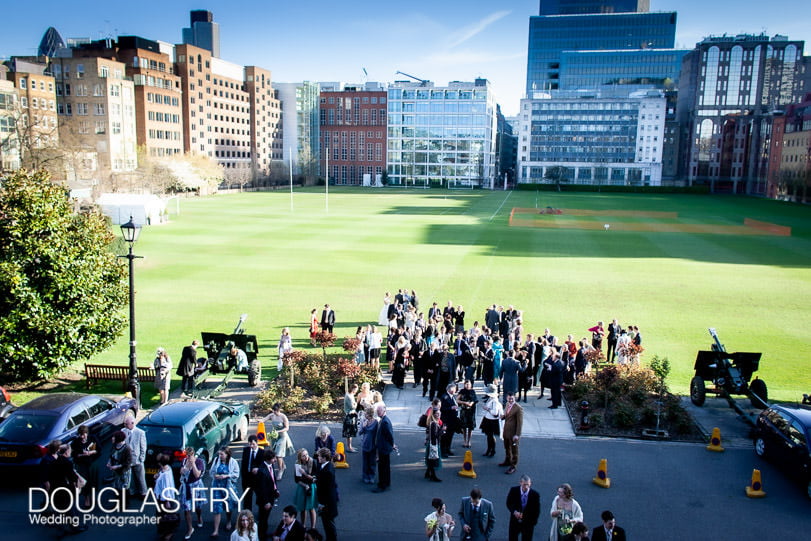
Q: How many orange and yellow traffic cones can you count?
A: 6